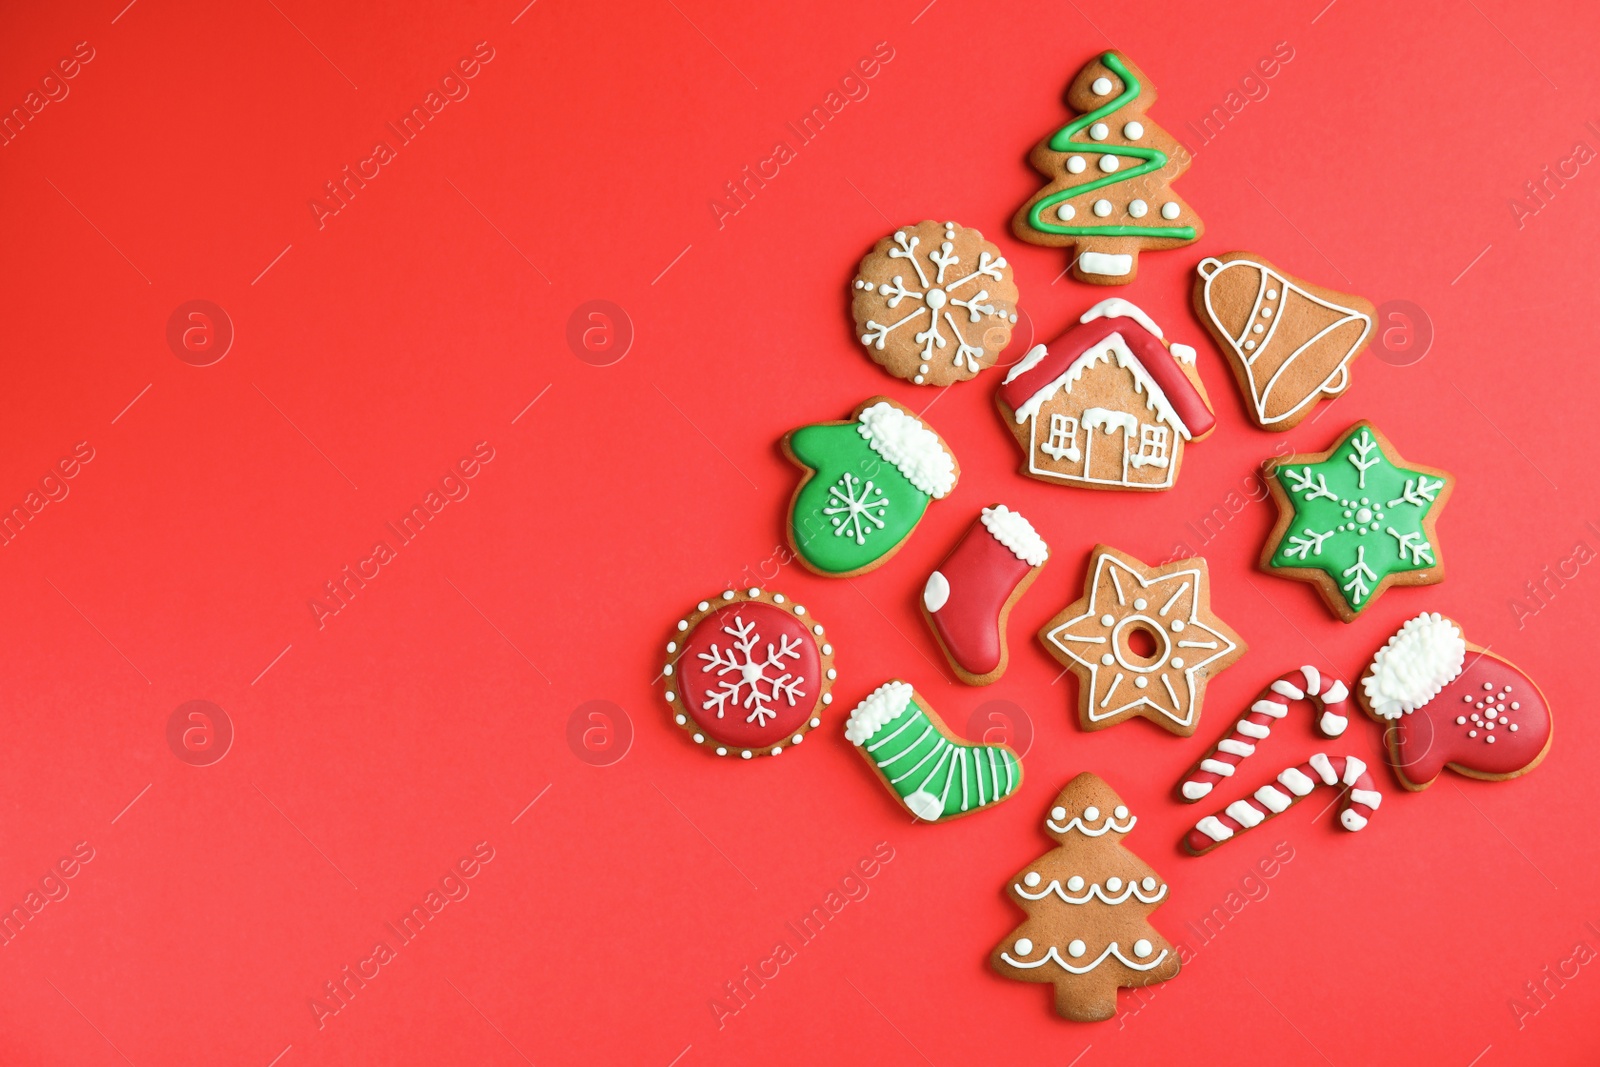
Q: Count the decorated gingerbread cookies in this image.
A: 14